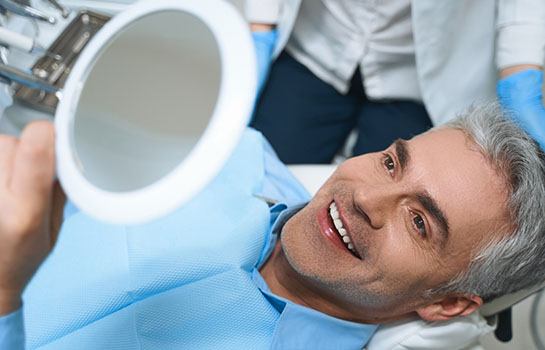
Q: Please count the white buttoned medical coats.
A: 1